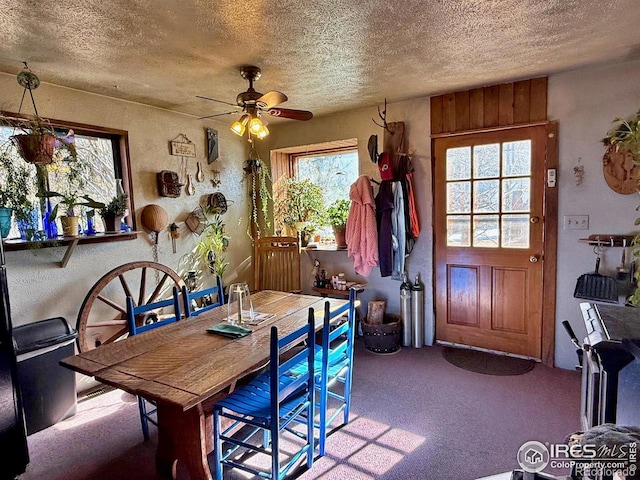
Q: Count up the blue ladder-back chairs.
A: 4